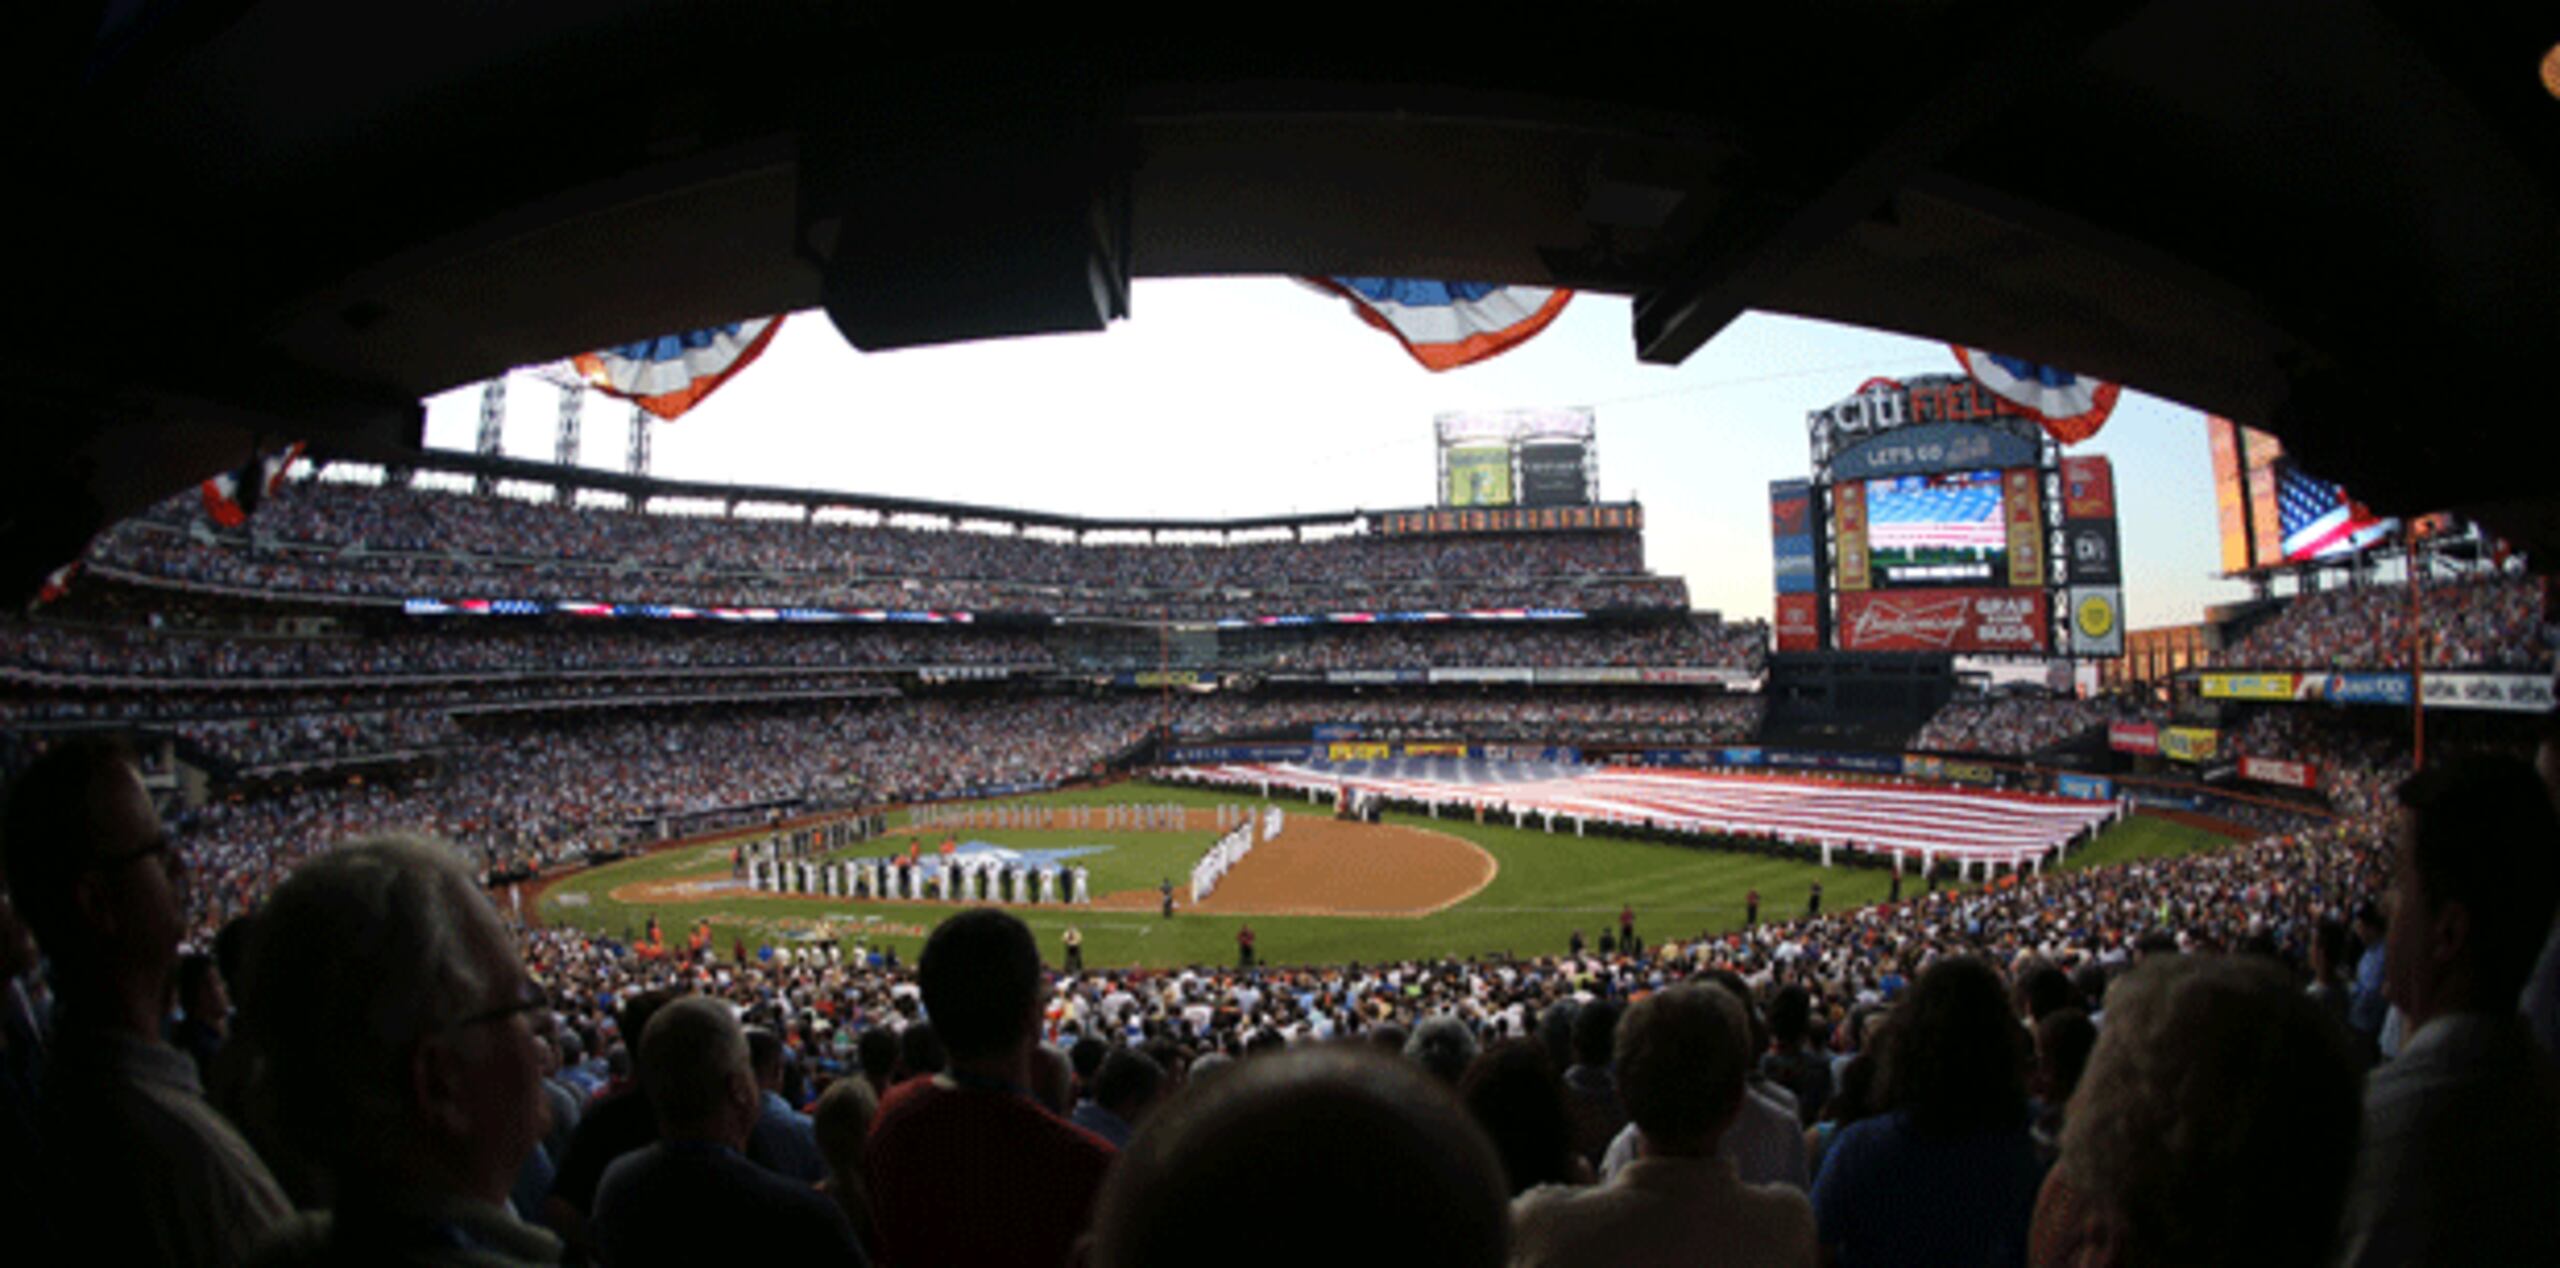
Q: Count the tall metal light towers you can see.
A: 3